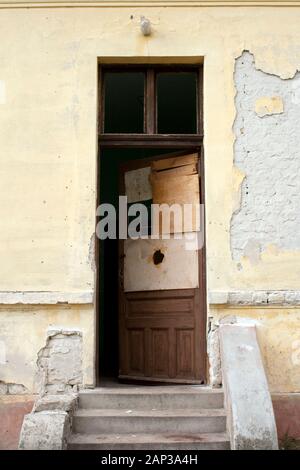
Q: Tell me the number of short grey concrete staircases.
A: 1